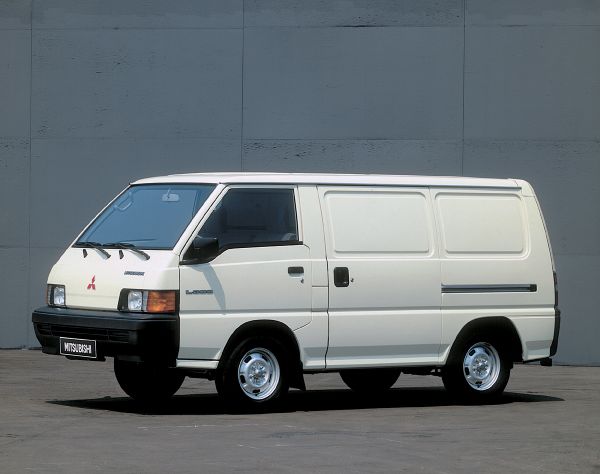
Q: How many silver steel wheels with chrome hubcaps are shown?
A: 2